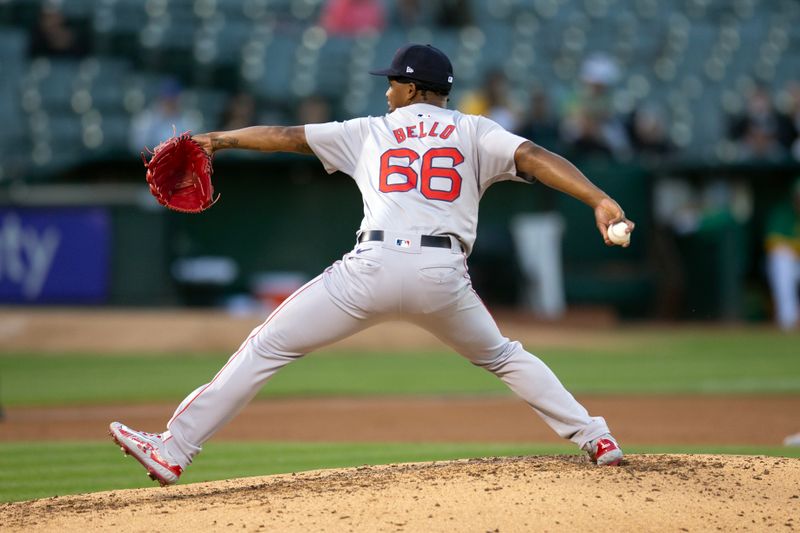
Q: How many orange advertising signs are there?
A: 0